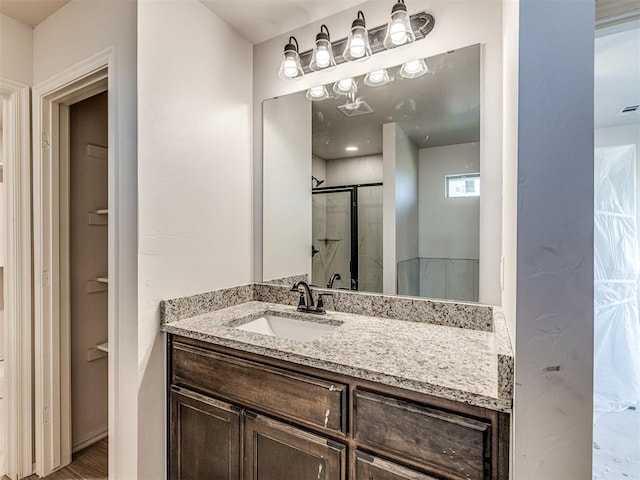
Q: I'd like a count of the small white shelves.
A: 4